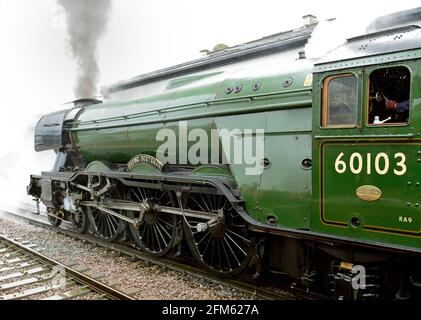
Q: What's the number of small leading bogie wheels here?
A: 2